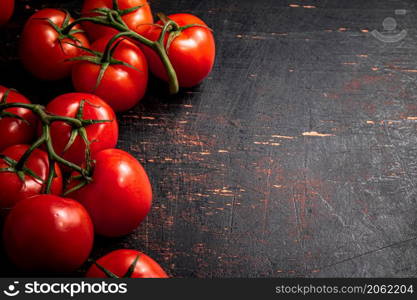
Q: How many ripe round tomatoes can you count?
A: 11